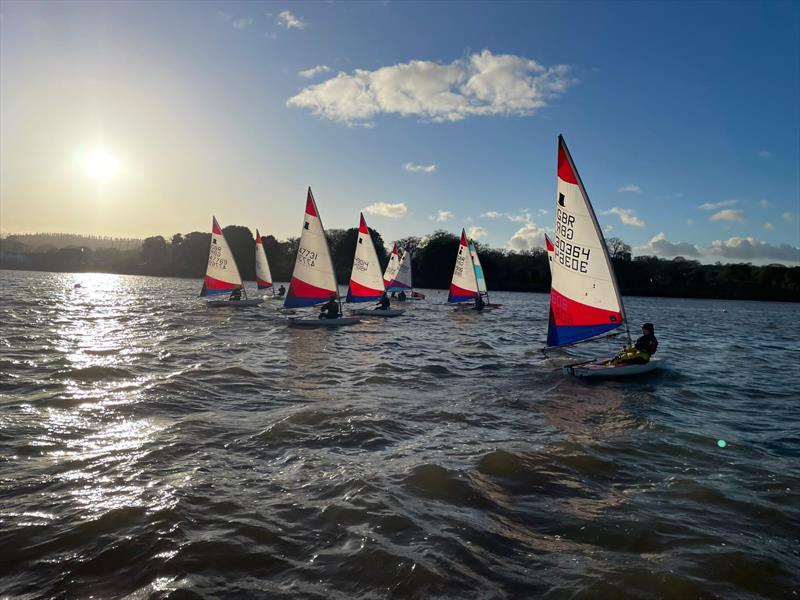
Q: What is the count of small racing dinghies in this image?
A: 10